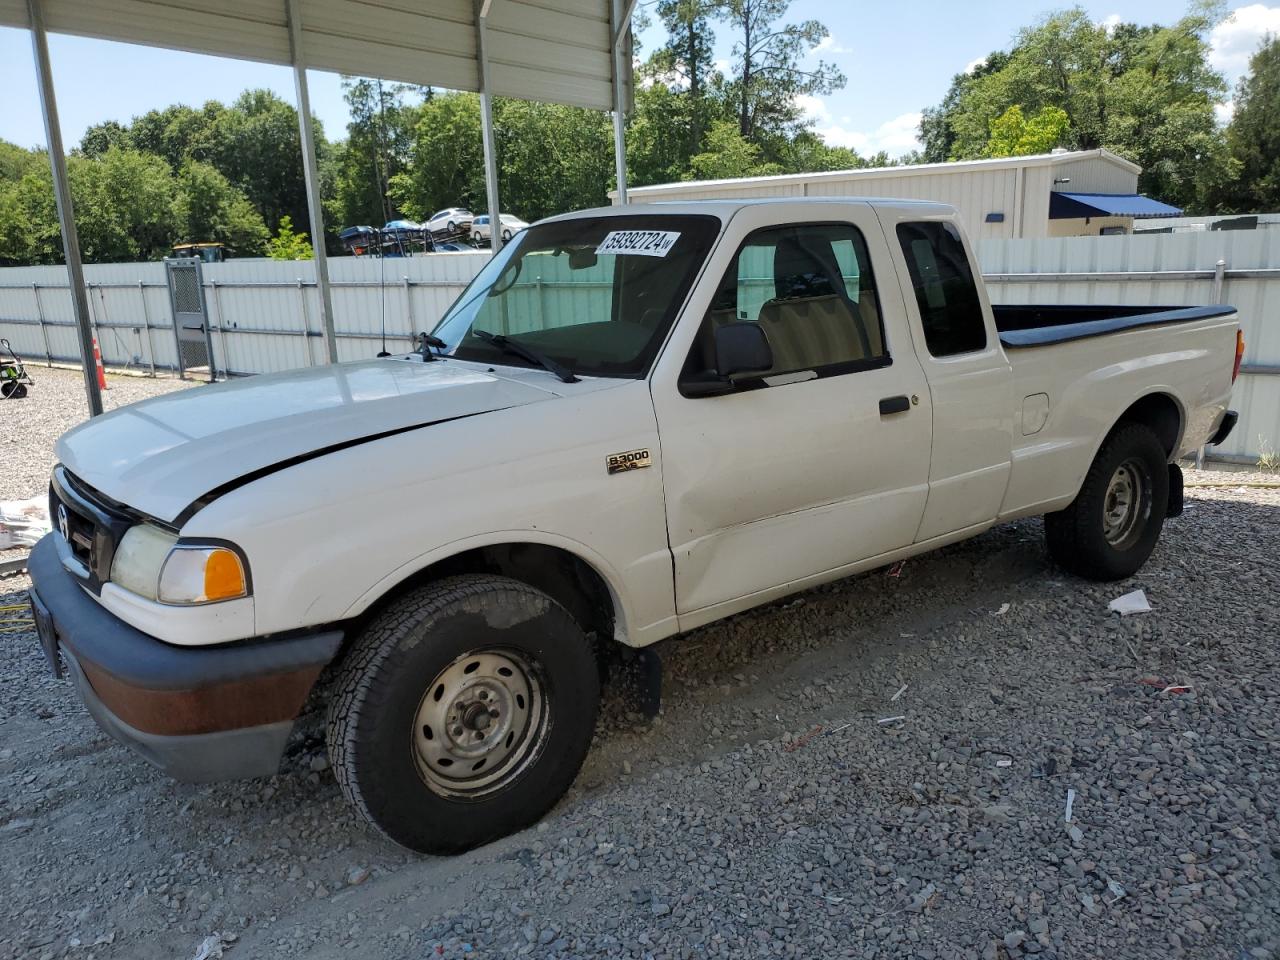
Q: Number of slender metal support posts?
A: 4